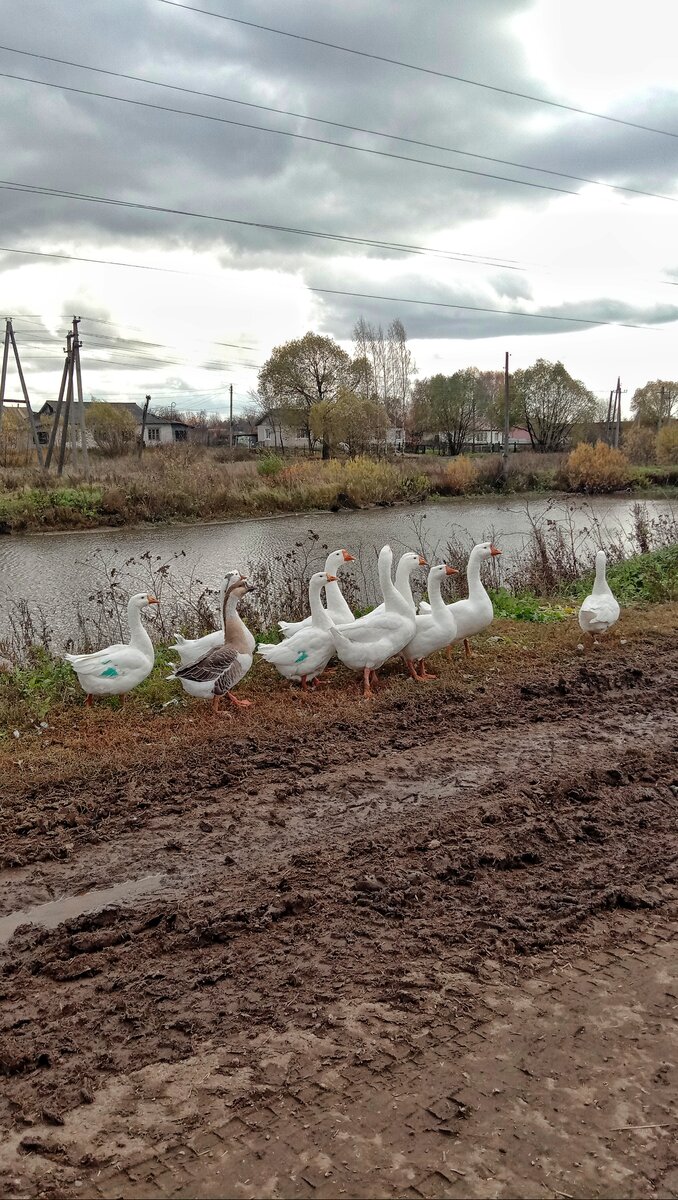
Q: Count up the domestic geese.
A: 10